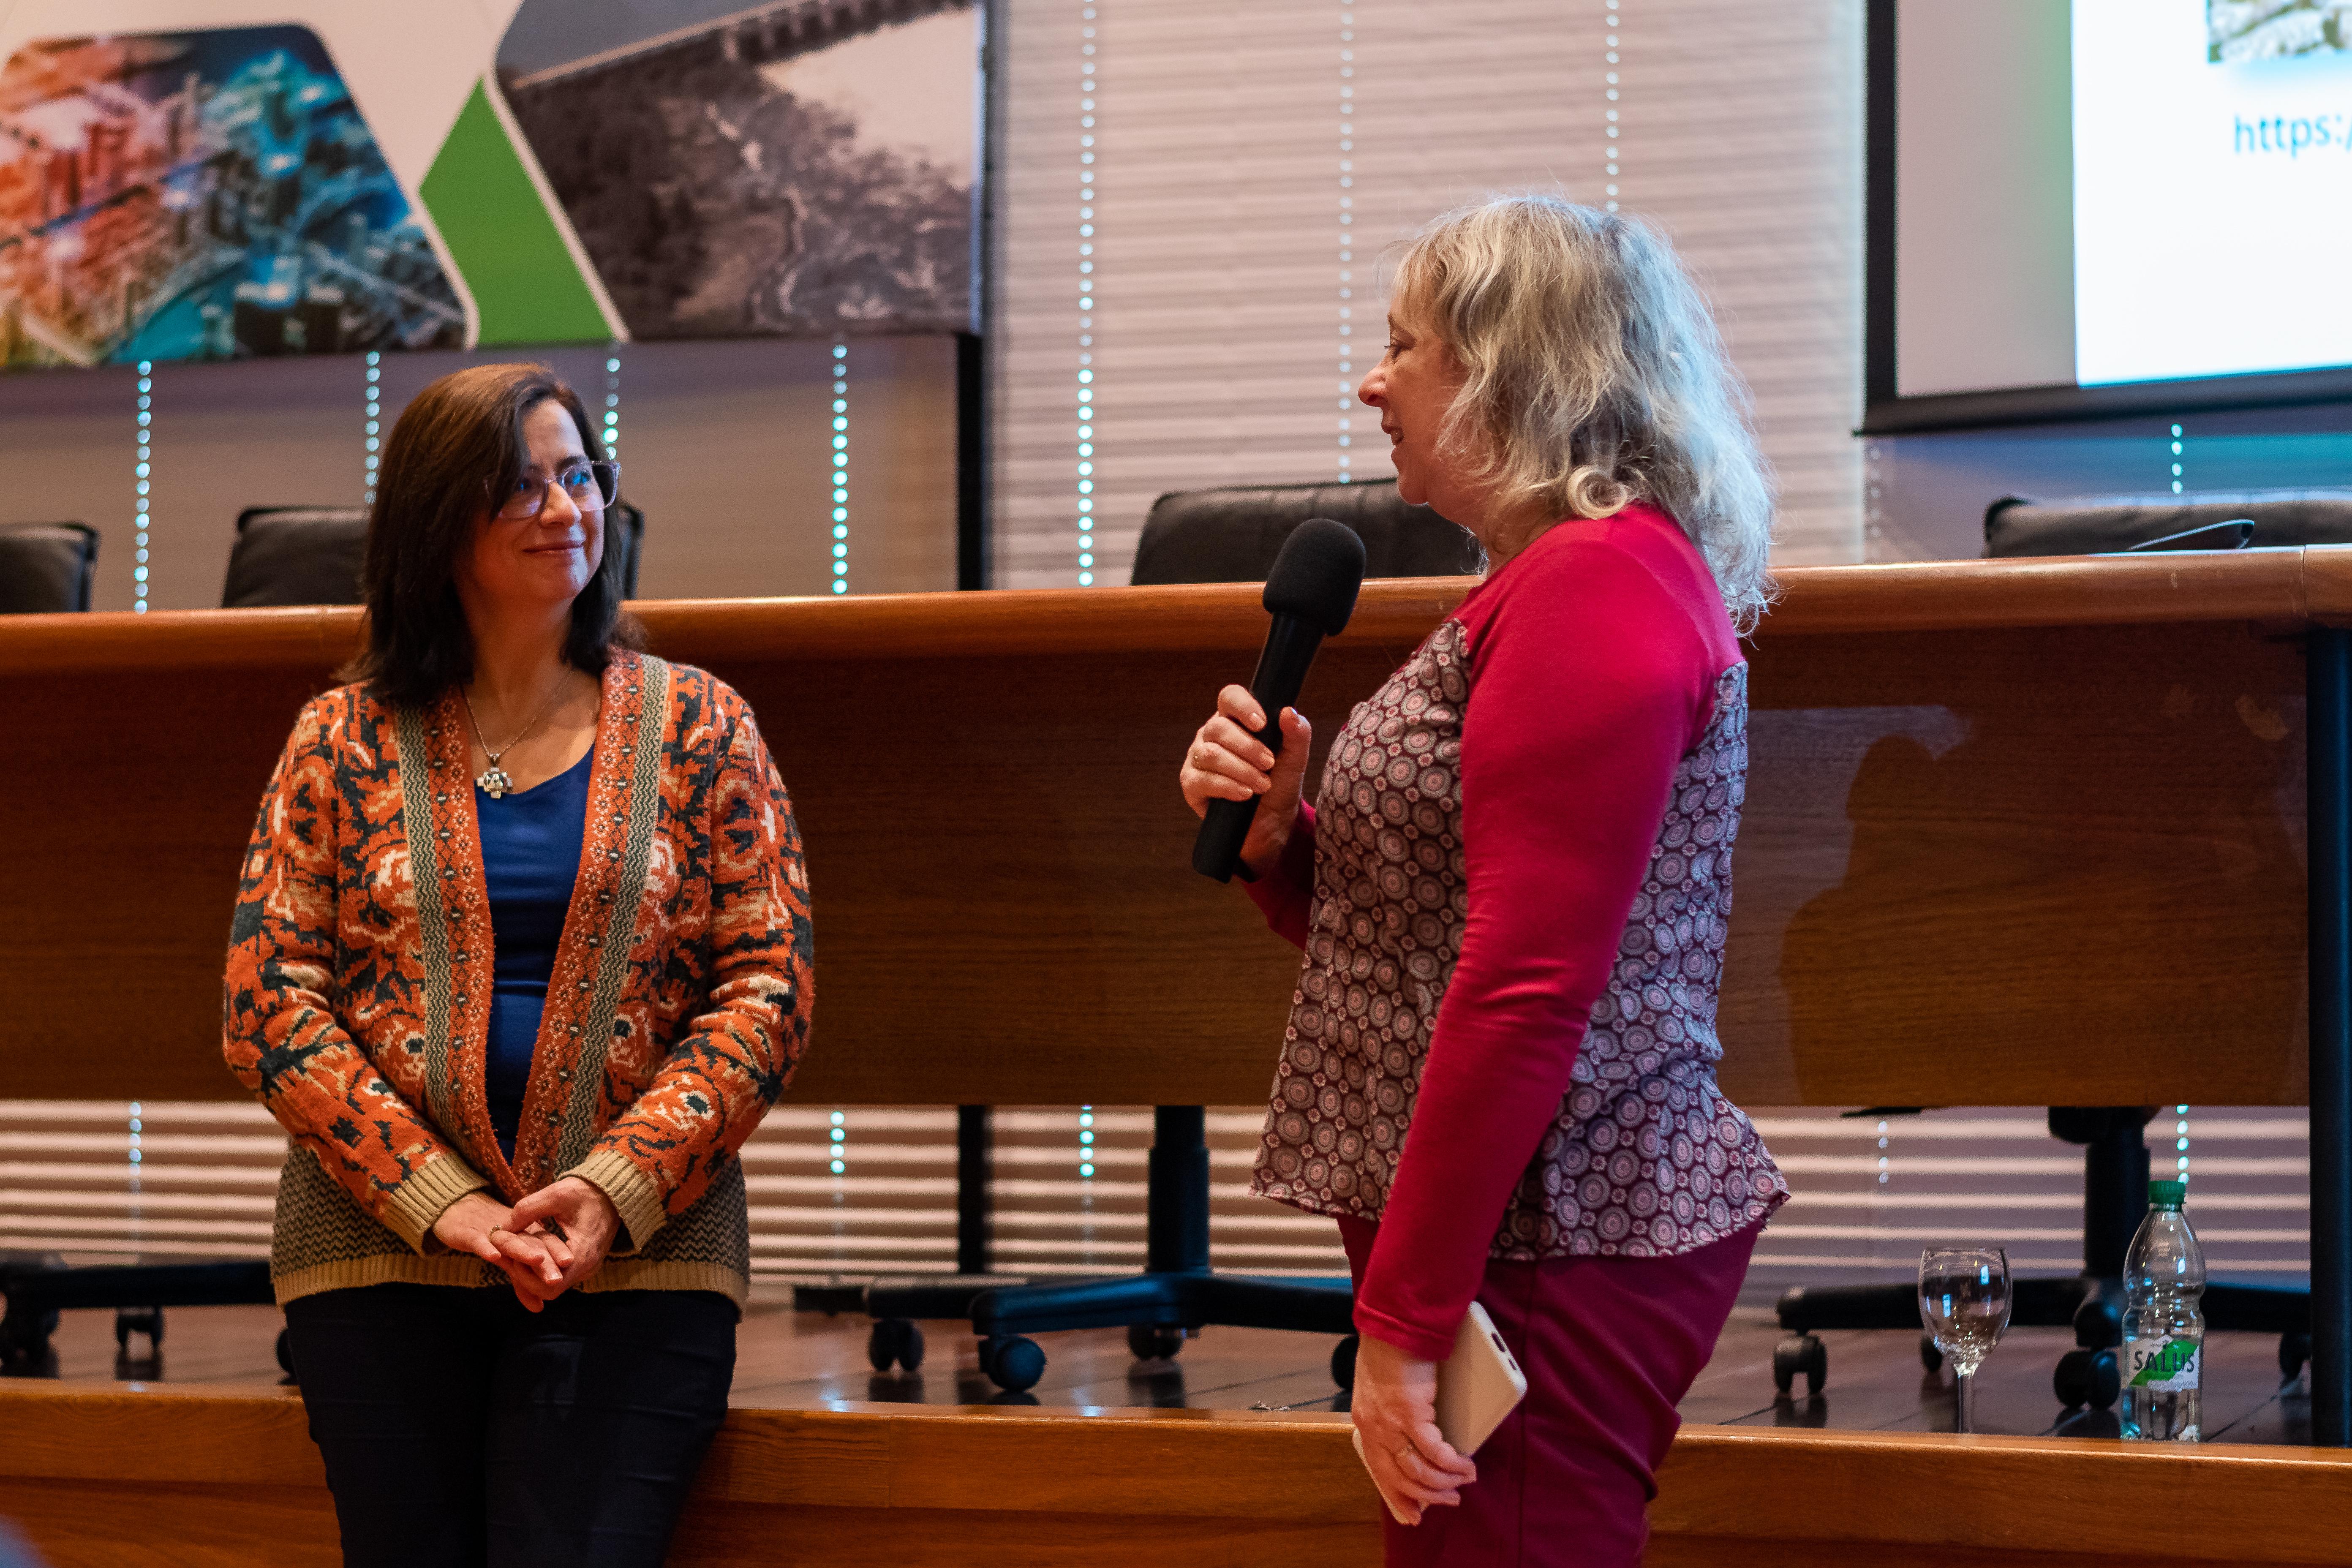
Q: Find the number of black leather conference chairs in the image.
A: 4